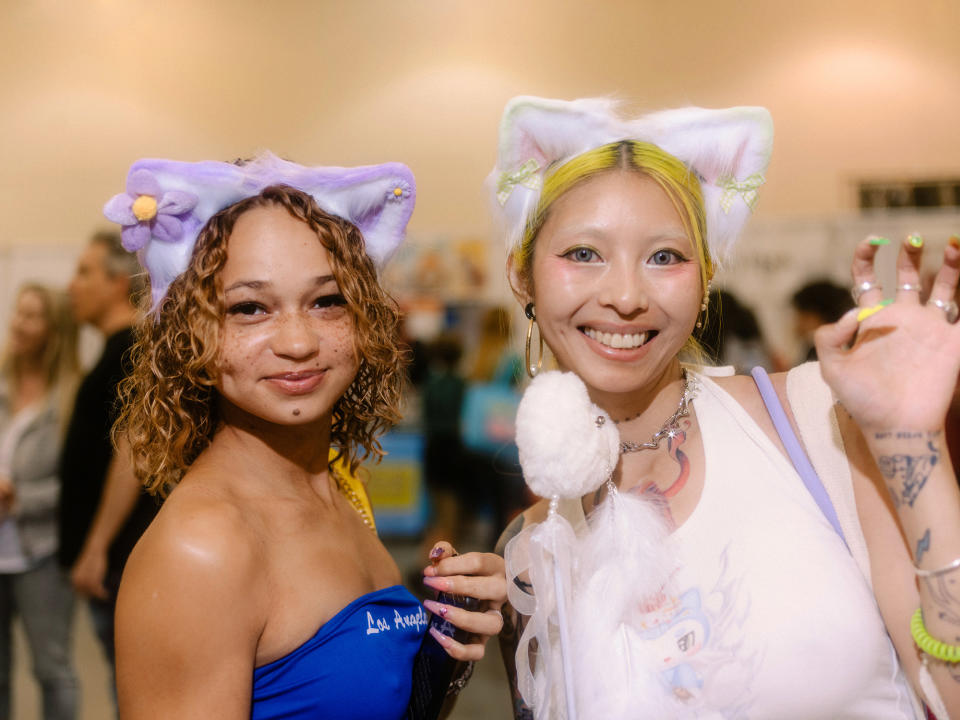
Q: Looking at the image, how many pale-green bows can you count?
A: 2